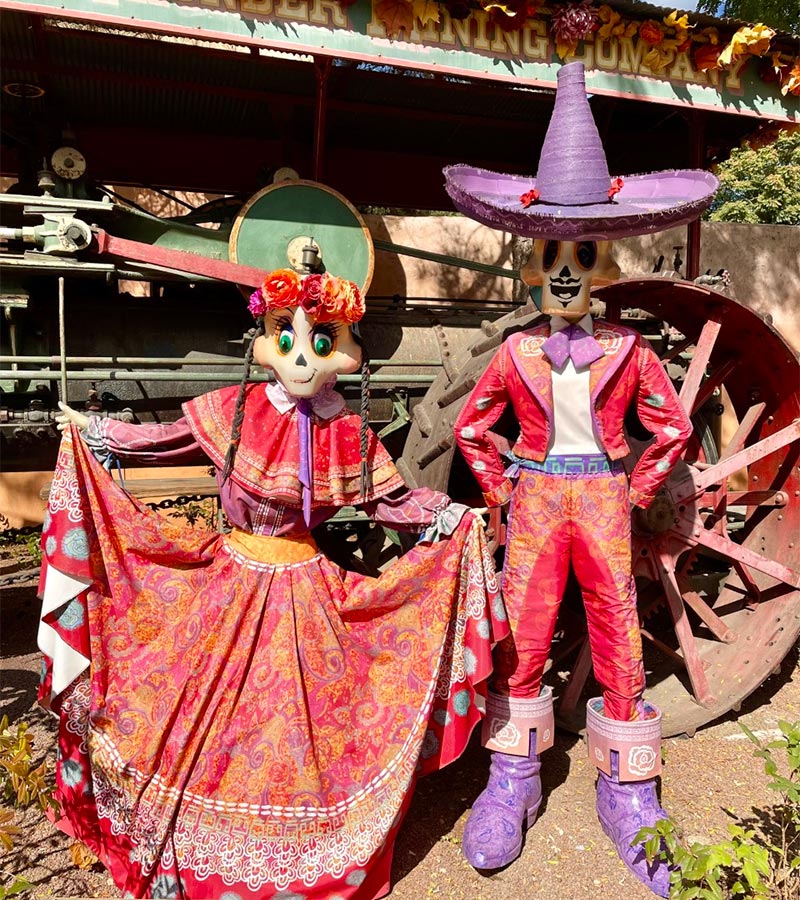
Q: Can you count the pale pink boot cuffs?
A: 2